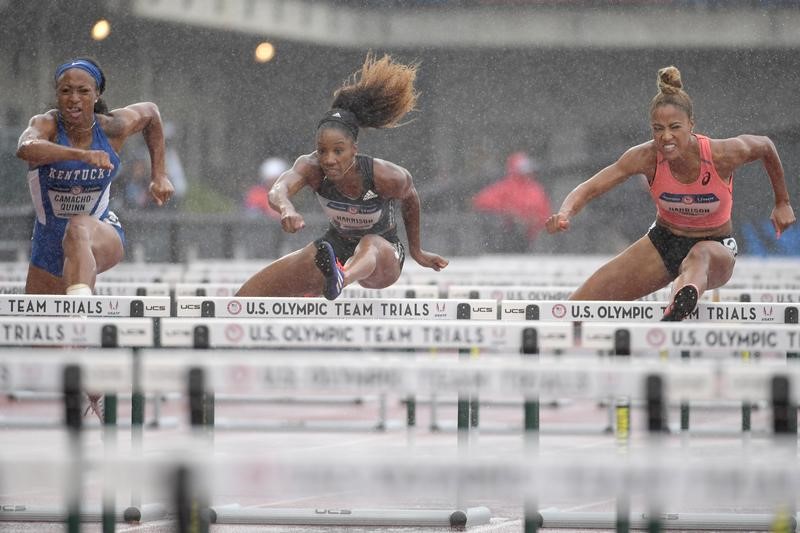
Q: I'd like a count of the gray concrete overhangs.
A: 1